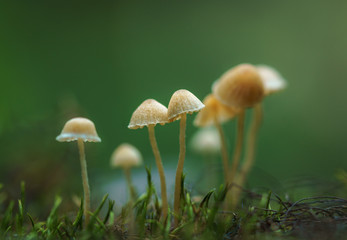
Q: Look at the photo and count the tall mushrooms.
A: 6